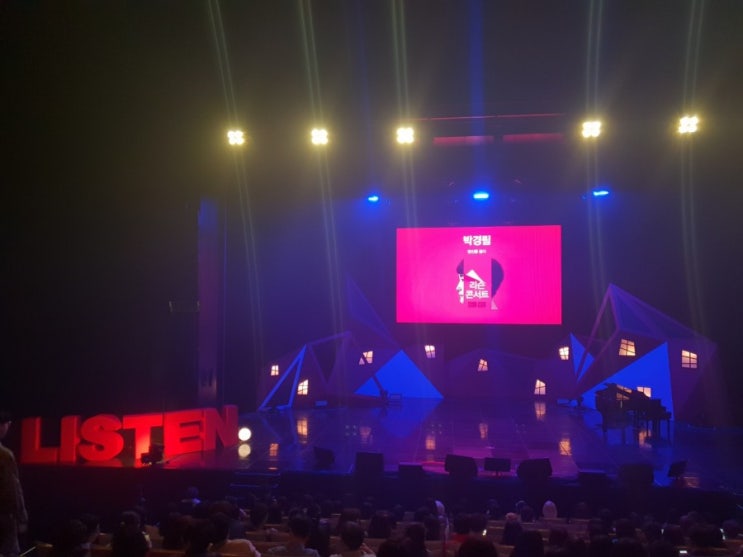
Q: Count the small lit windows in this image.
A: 10